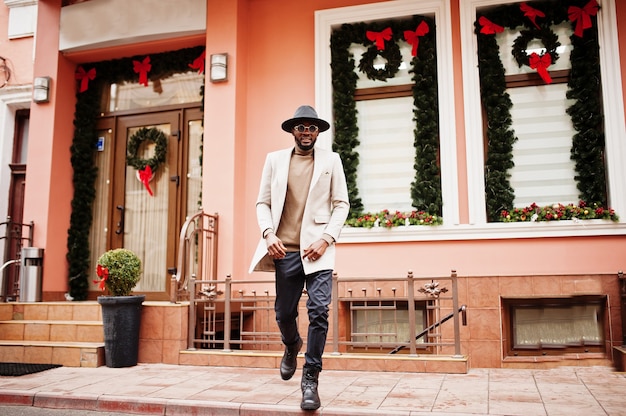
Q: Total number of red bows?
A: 11